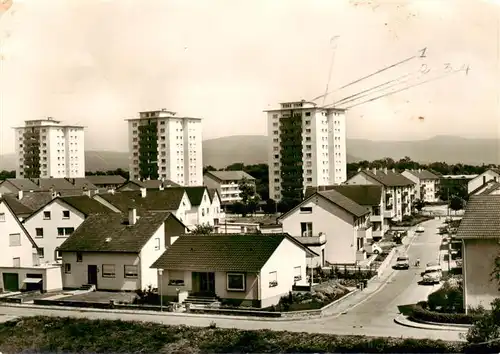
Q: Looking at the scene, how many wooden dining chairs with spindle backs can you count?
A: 0